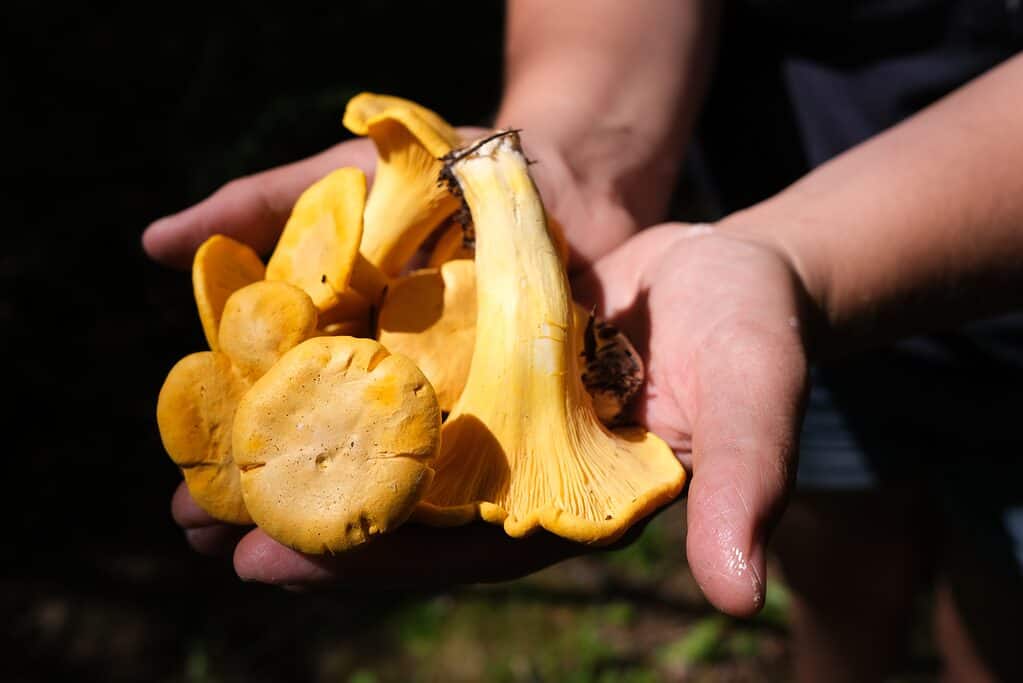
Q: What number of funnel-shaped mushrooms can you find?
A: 2